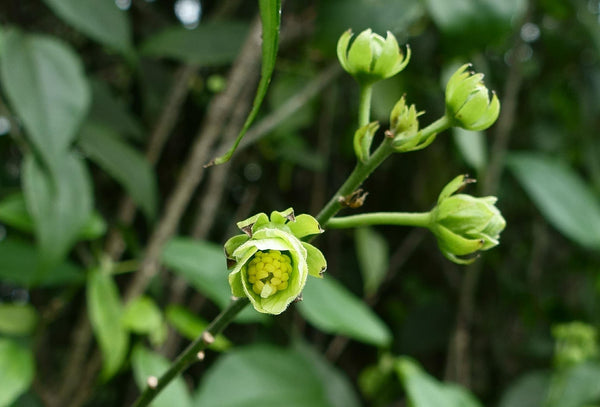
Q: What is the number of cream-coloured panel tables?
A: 0